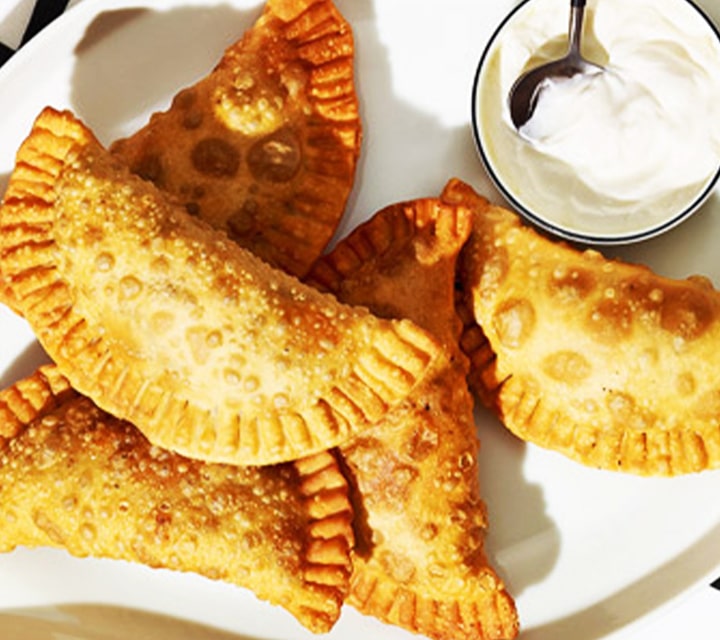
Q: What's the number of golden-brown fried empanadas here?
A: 5